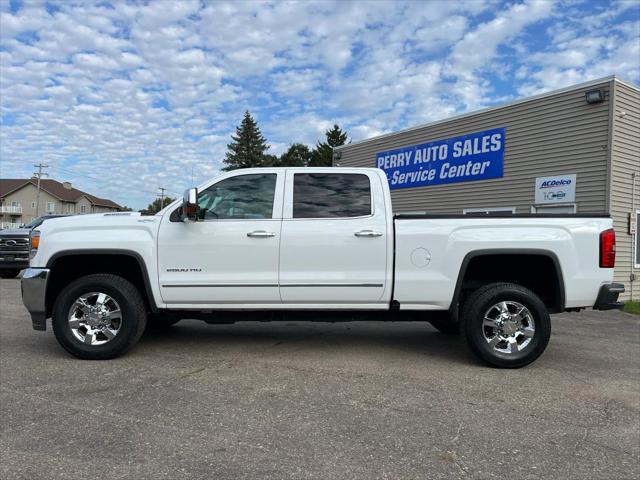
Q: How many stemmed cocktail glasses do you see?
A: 0